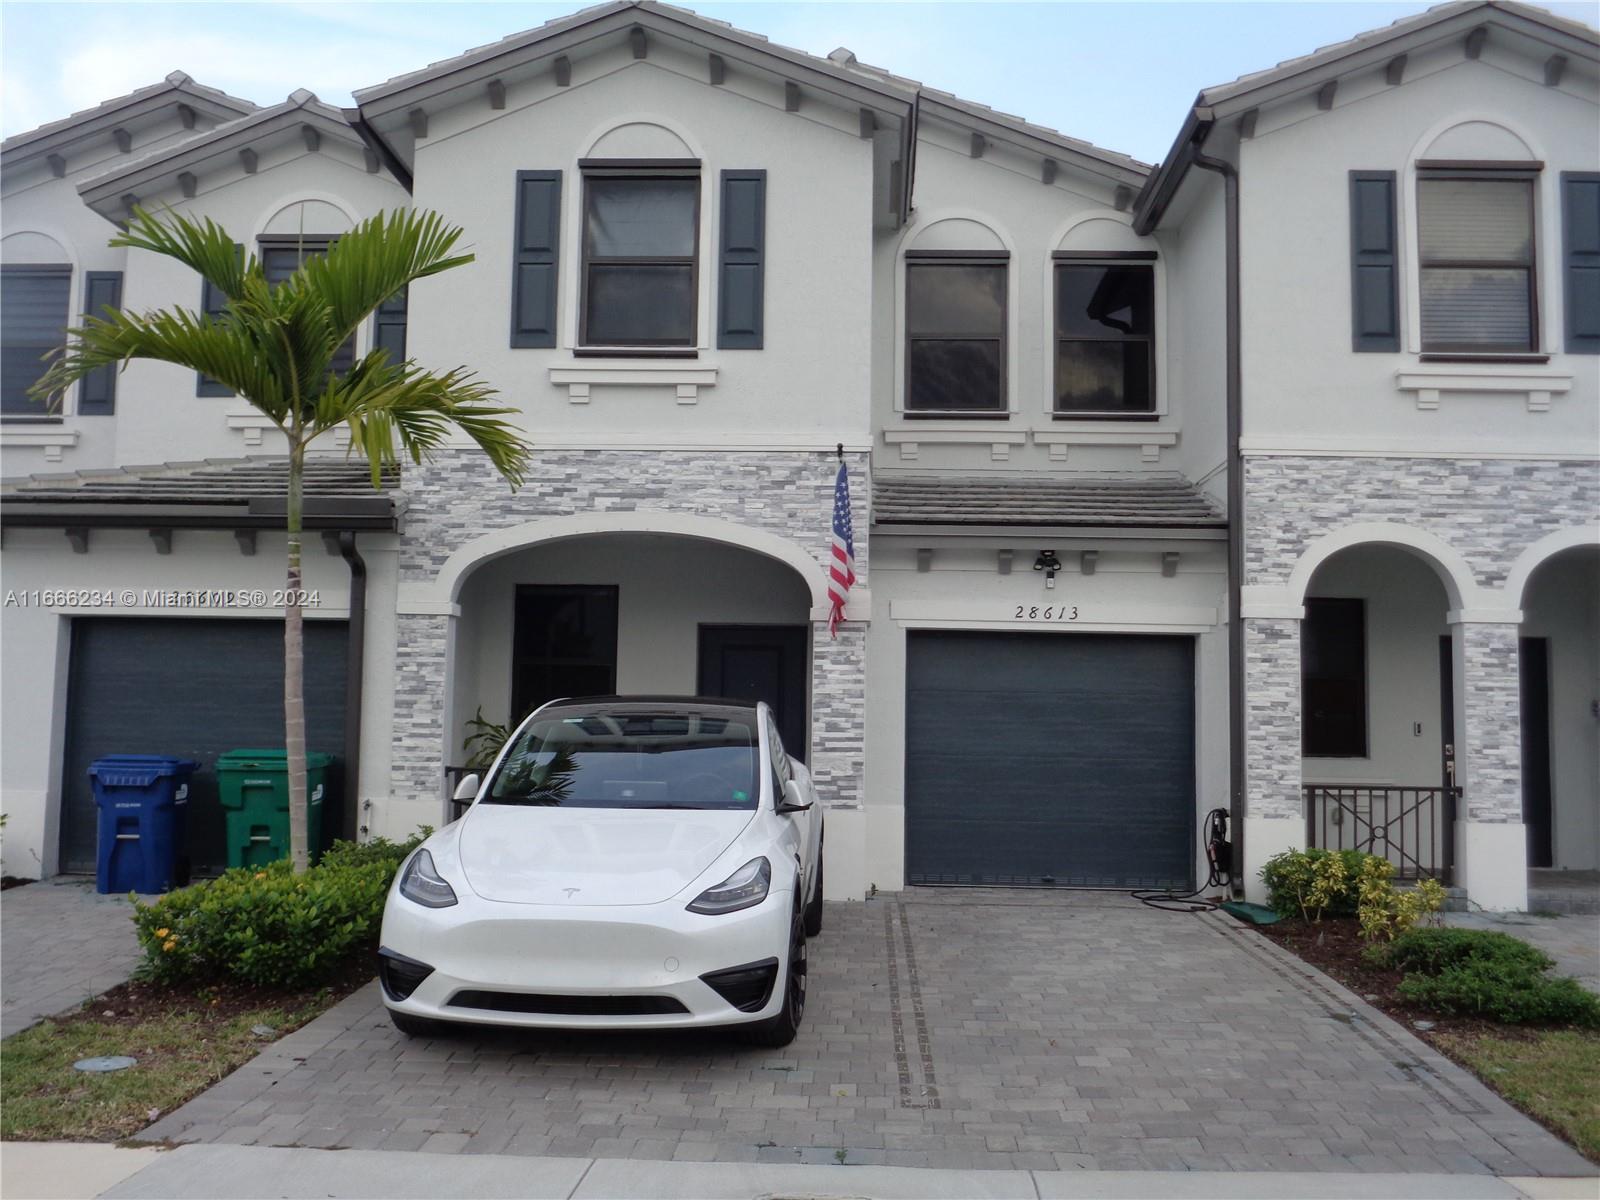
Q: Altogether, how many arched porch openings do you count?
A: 3